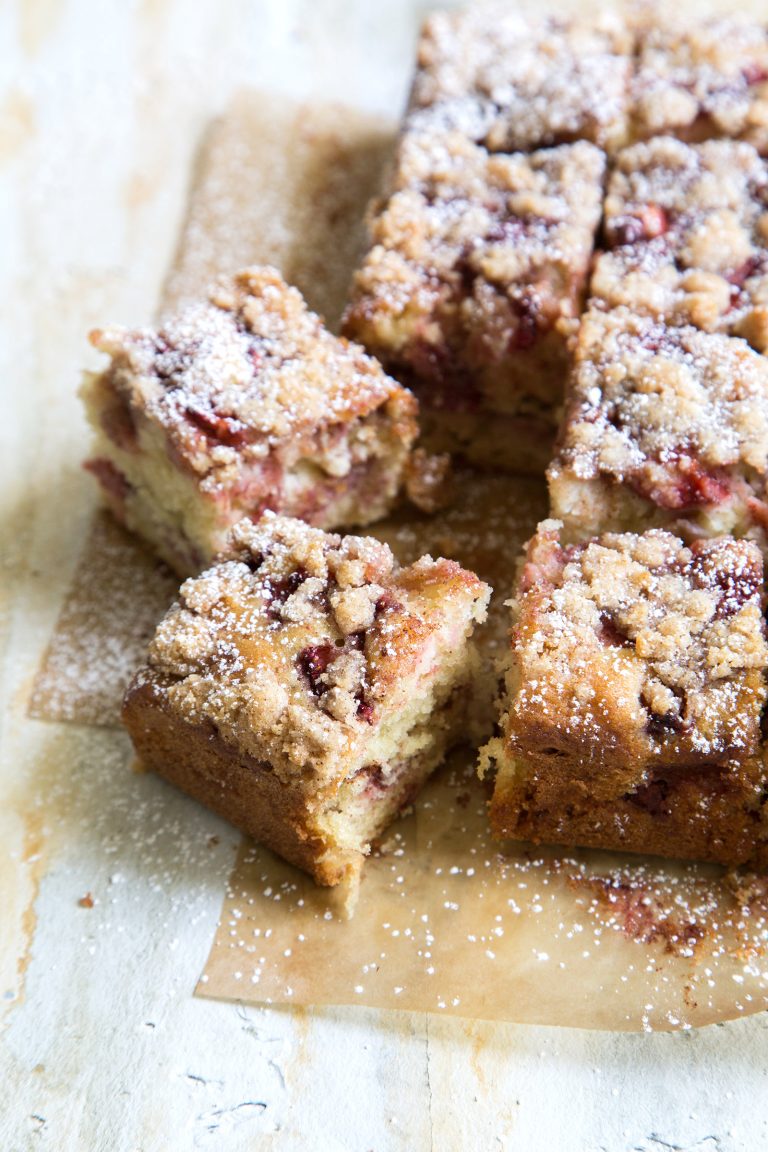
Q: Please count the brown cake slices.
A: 8